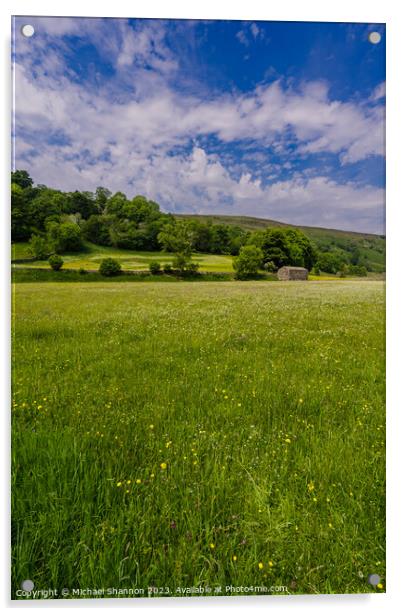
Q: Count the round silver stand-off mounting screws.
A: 4